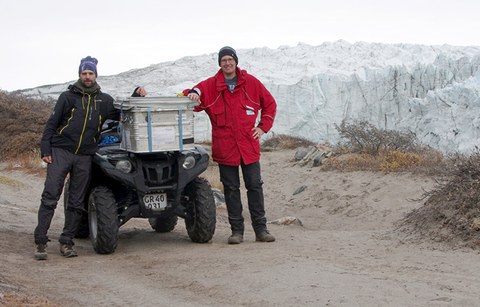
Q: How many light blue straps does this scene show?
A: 2